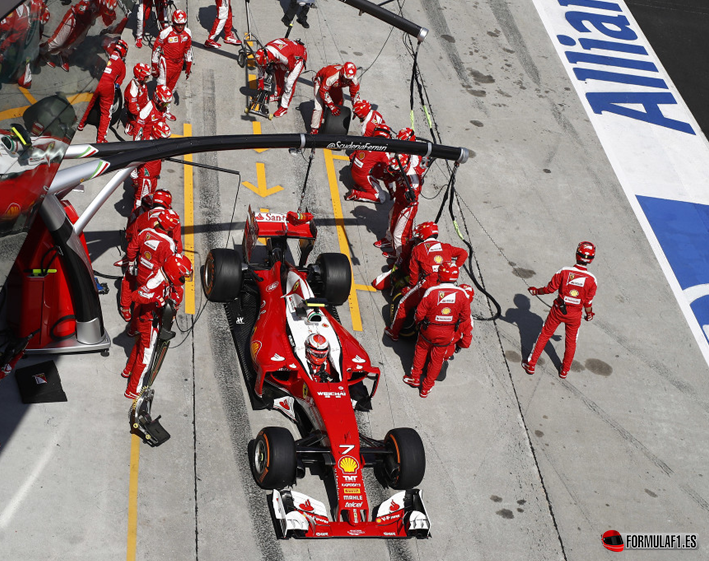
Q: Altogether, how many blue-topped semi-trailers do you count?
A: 0